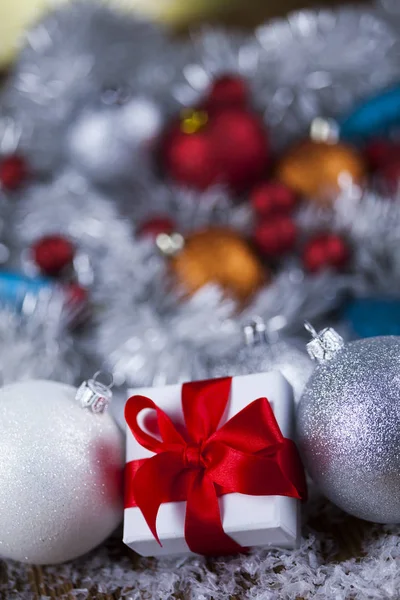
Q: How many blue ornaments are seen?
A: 3